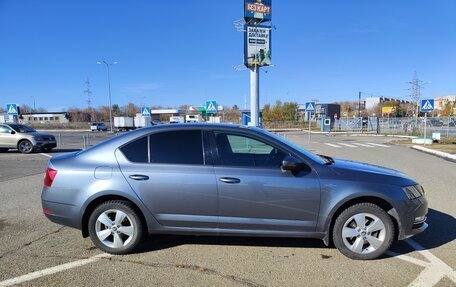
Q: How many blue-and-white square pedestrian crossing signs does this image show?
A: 5